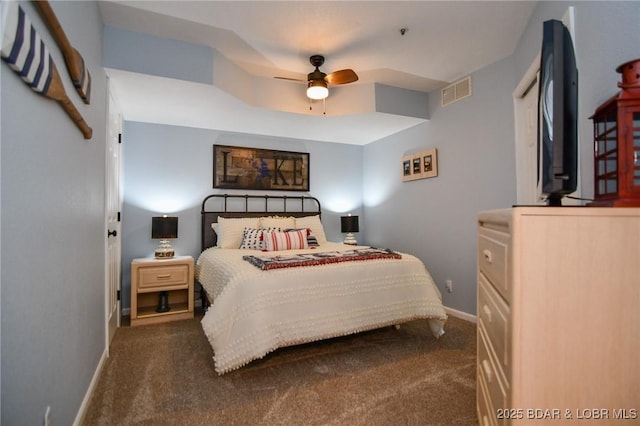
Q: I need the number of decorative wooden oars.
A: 2